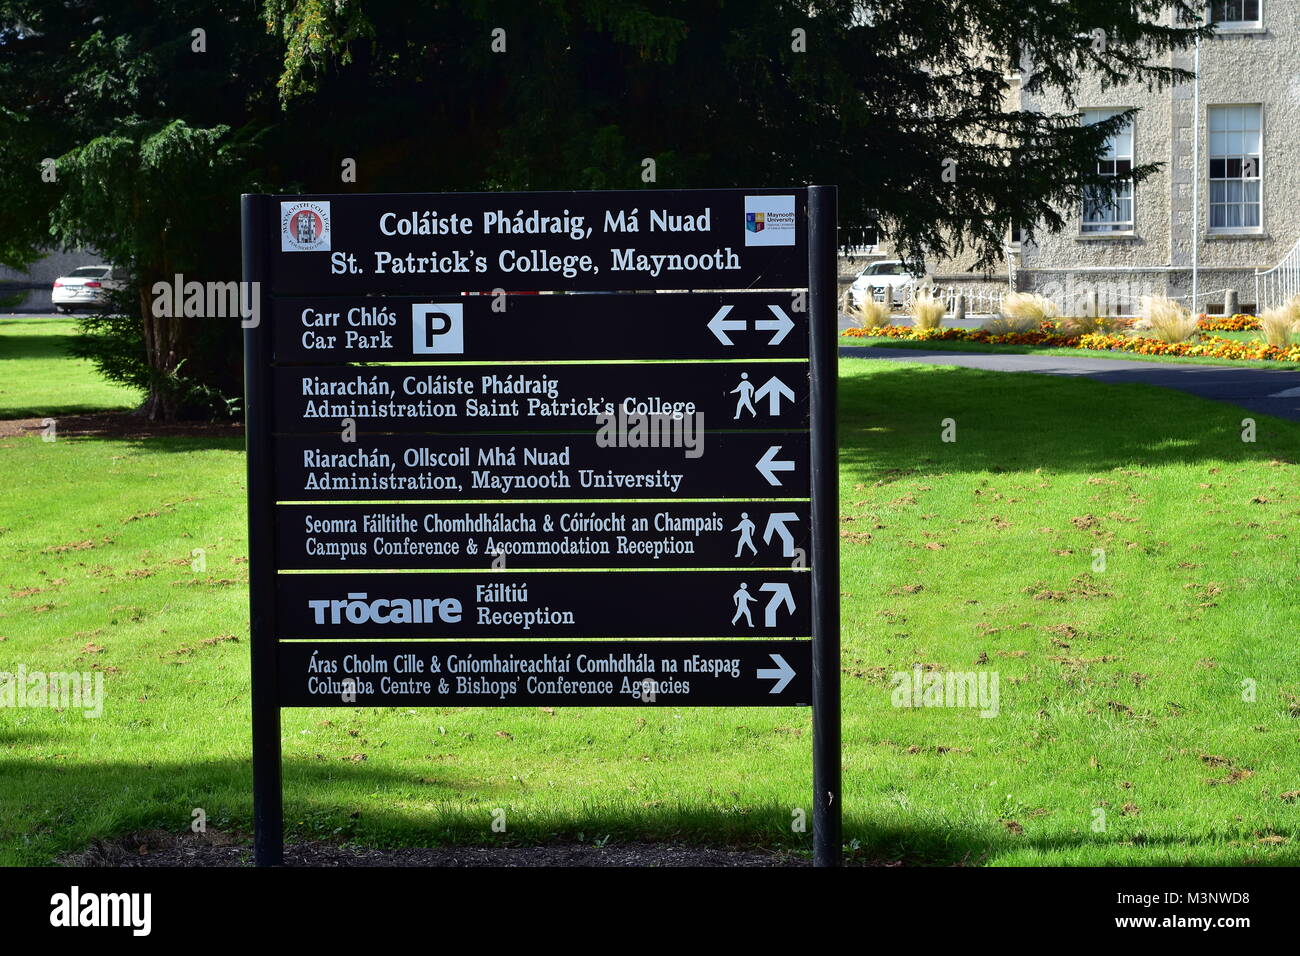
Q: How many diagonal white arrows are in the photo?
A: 2